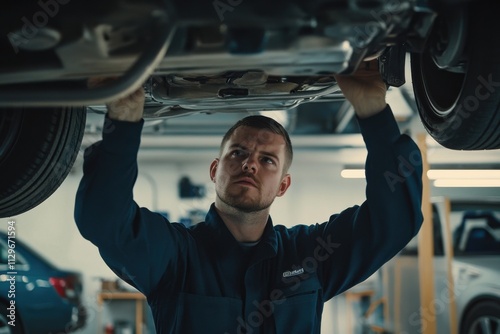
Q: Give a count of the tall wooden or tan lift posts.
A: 2